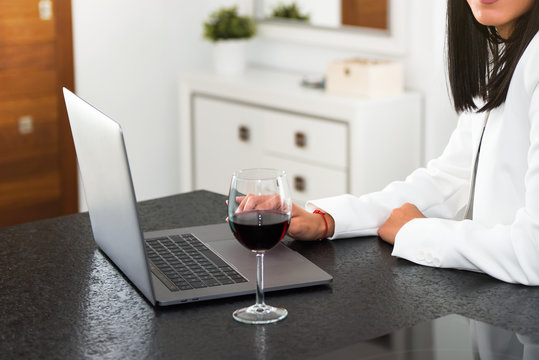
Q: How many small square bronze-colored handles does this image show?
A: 3